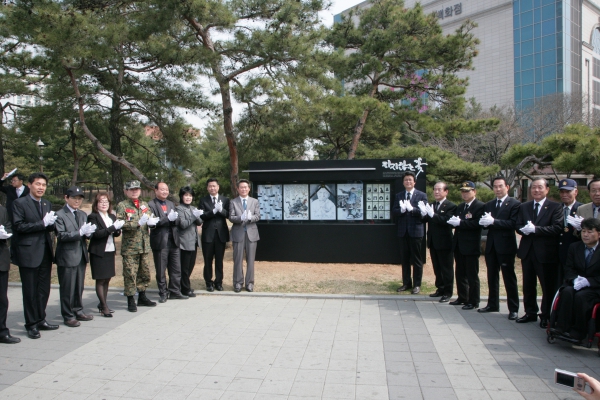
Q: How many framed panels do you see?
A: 5